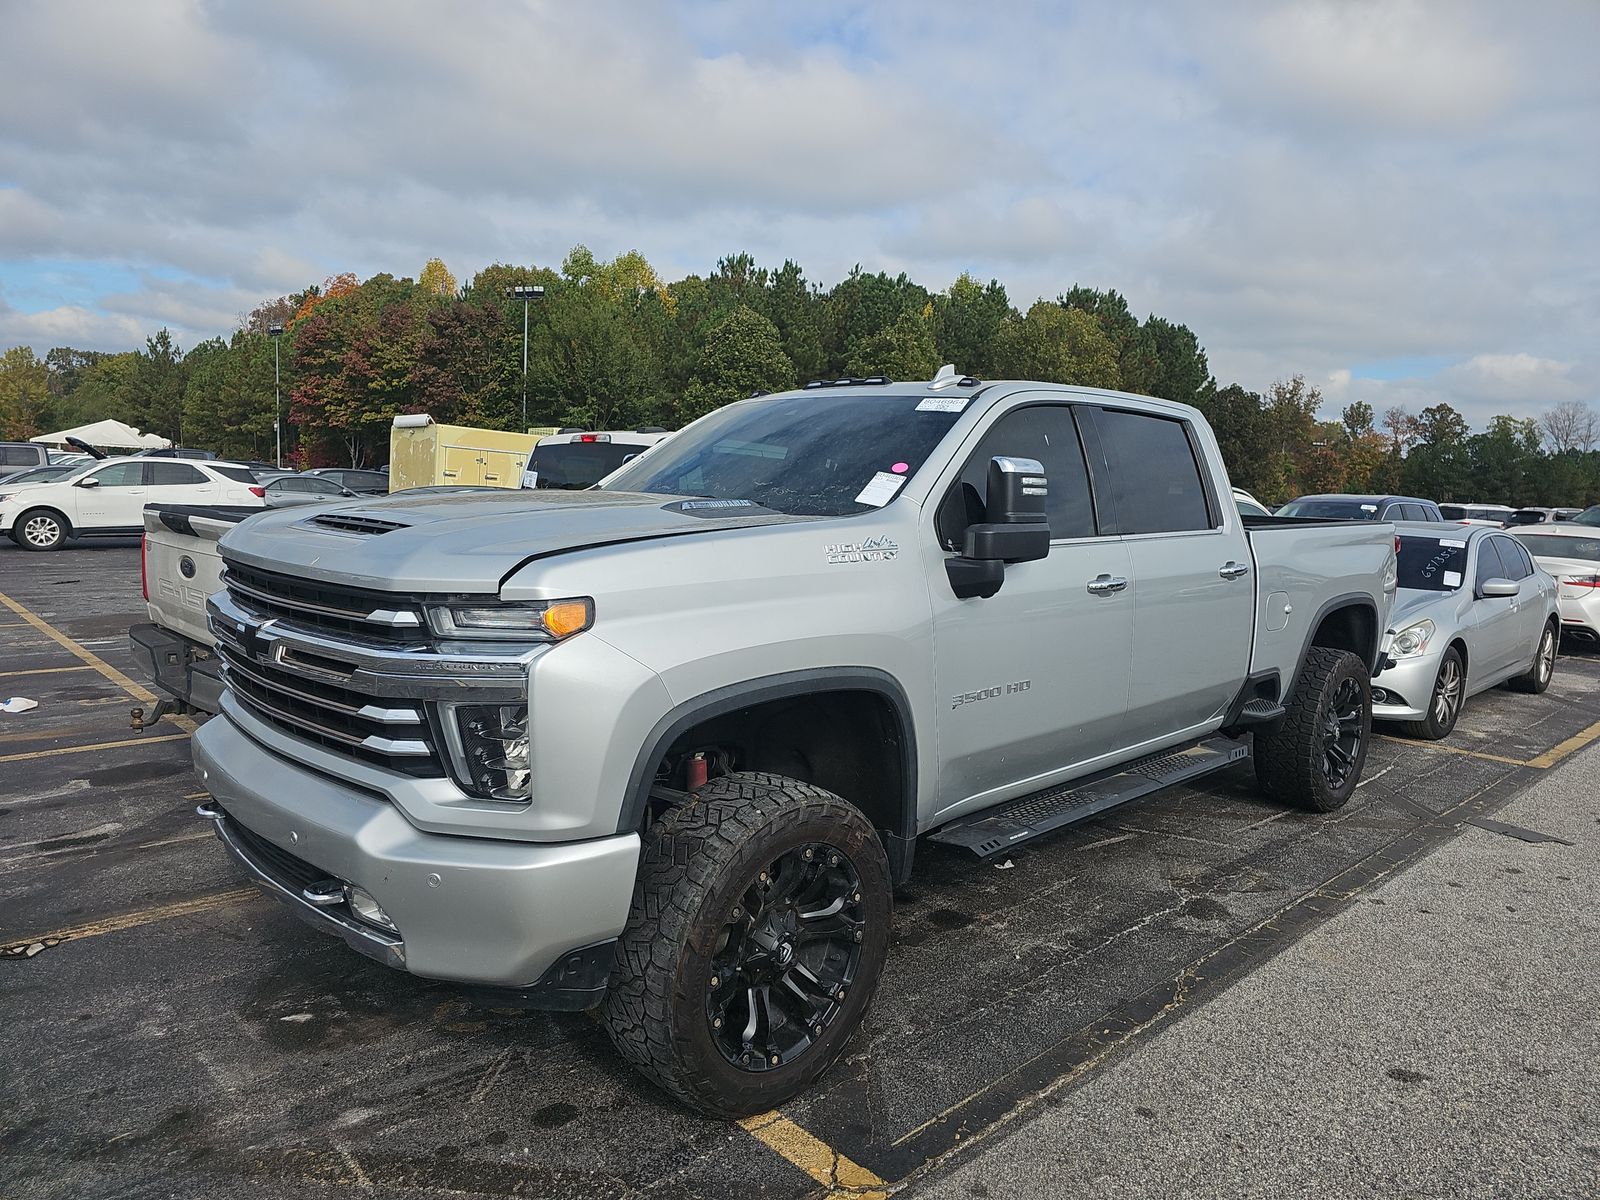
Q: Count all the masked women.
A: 0